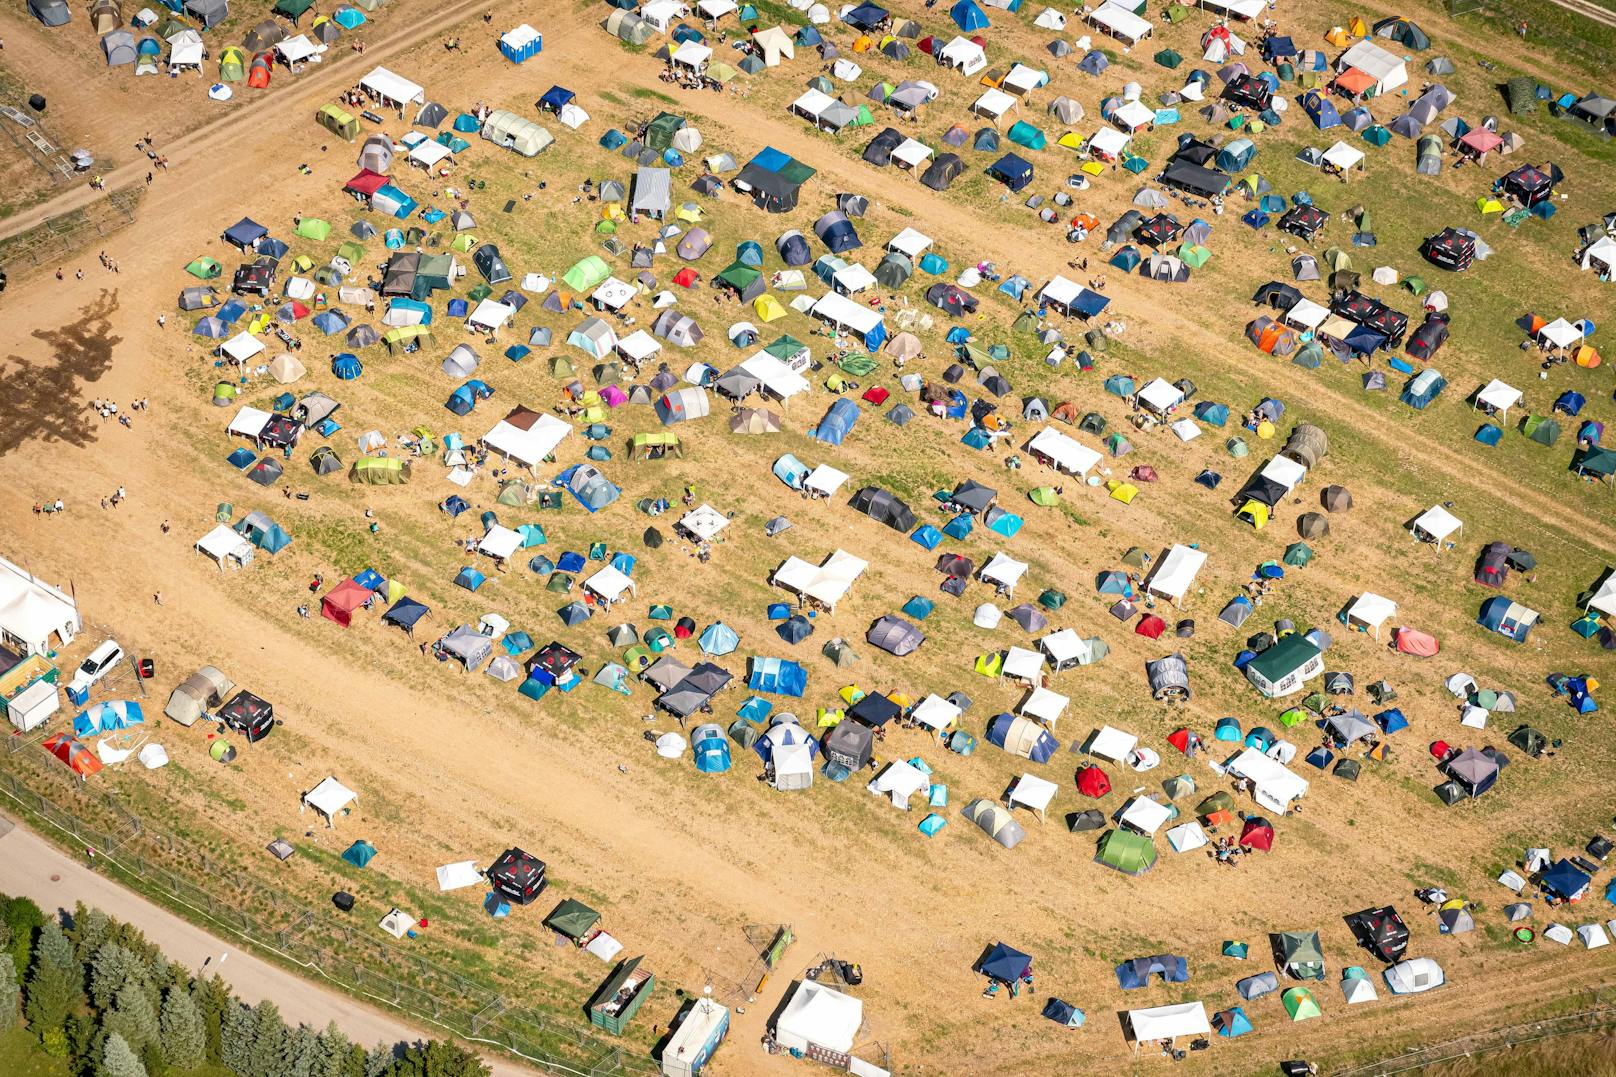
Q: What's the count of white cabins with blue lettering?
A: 1